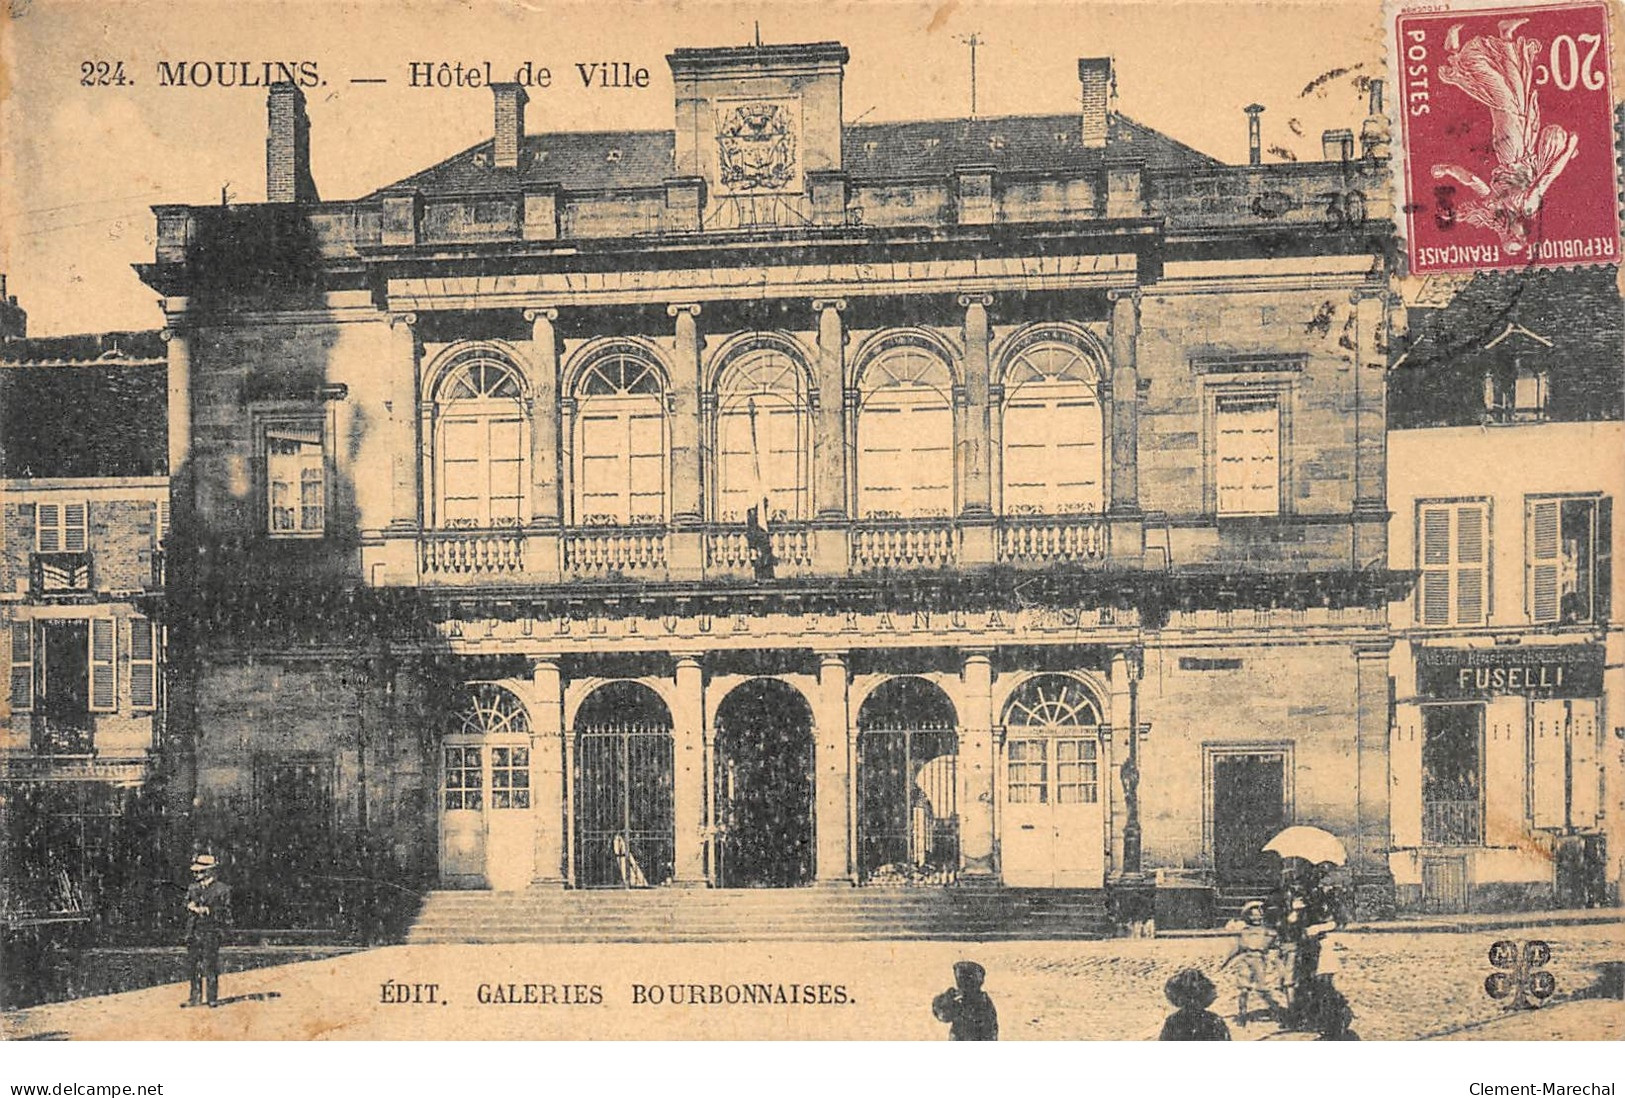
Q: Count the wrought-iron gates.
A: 2